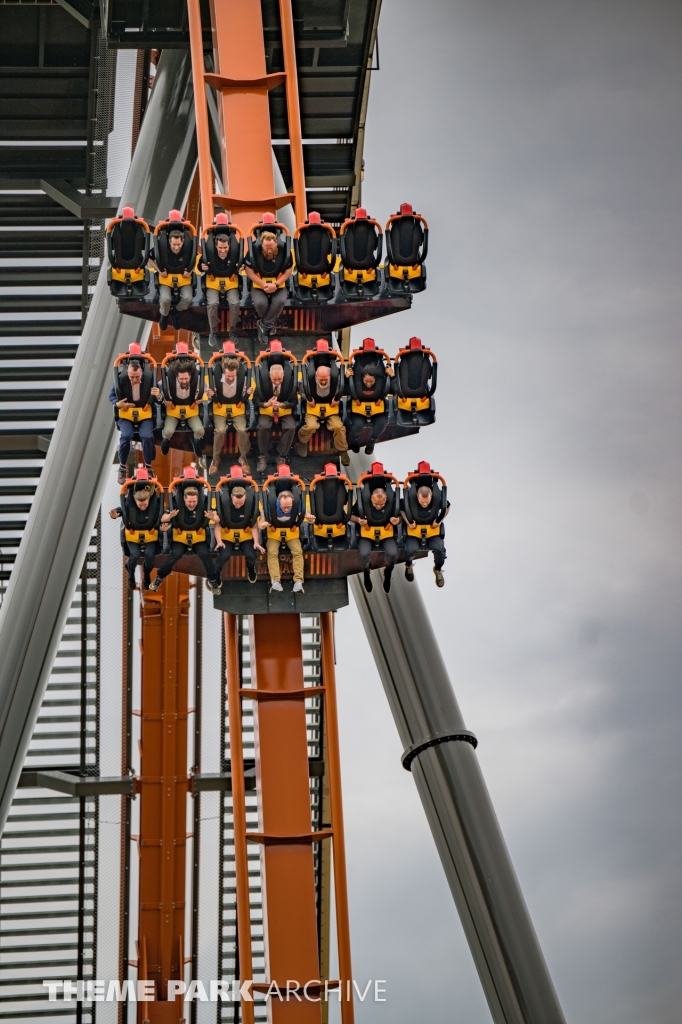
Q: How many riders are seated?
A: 15